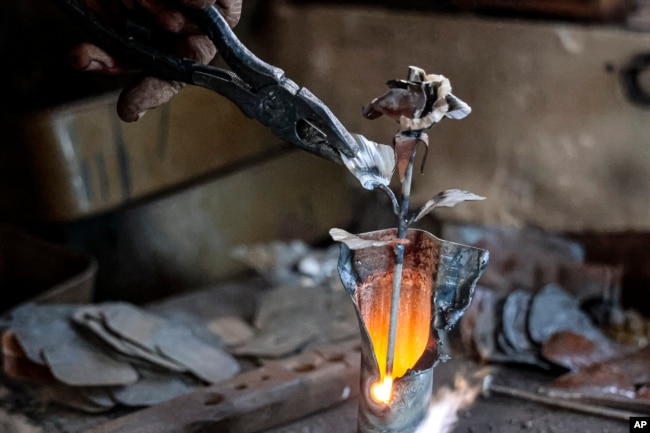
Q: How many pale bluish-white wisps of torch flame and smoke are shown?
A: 1